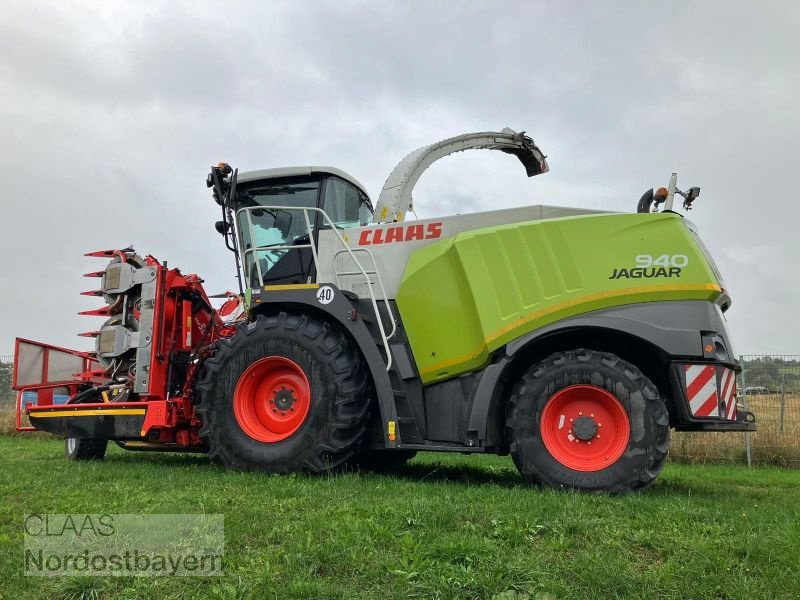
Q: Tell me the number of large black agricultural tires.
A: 2